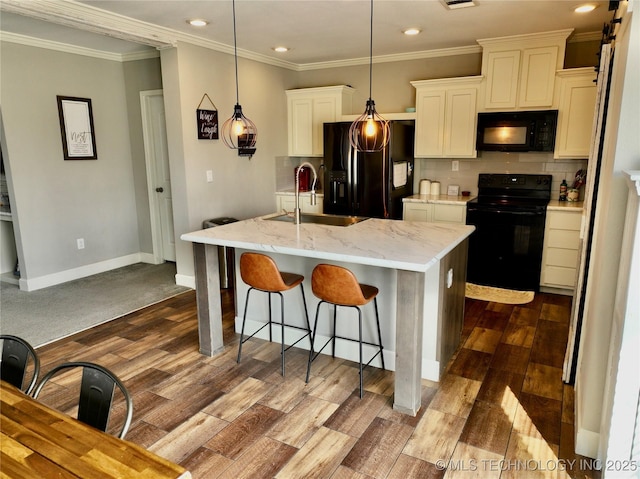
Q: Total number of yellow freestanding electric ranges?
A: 0